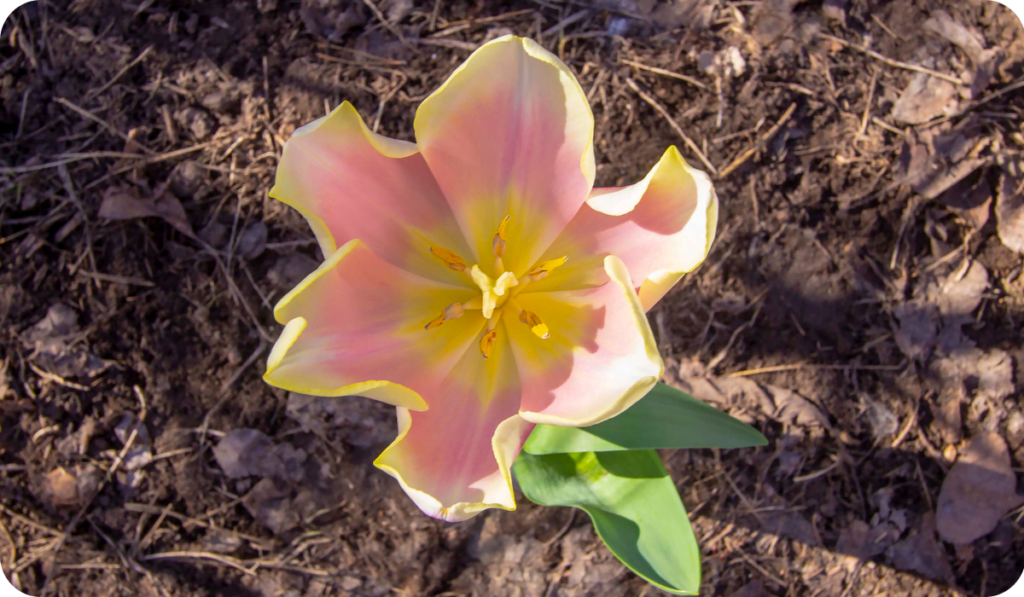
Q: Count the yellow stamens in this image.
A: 6